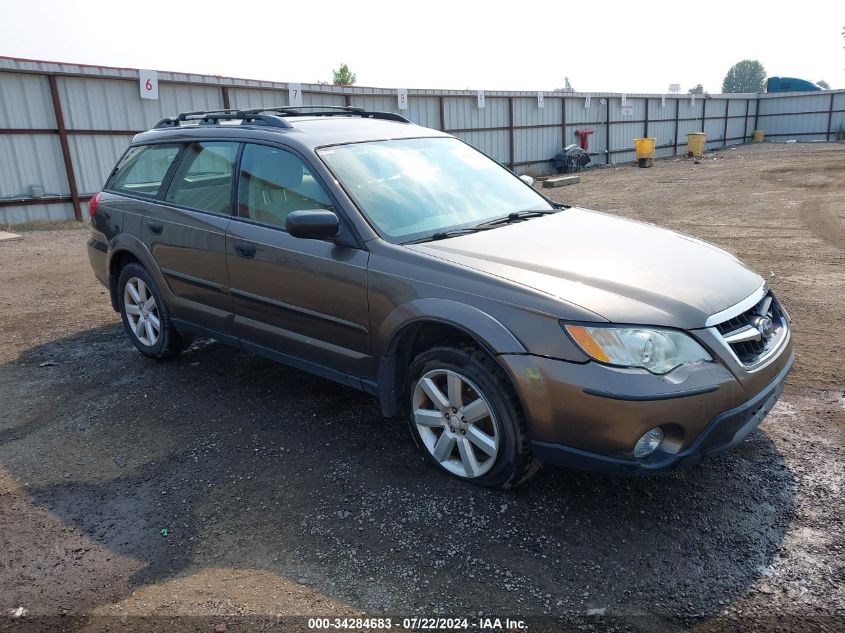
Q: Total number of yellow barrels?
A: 3